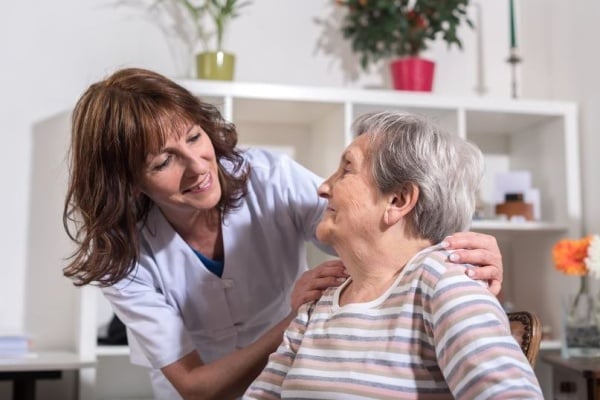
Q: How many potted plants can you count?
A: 2